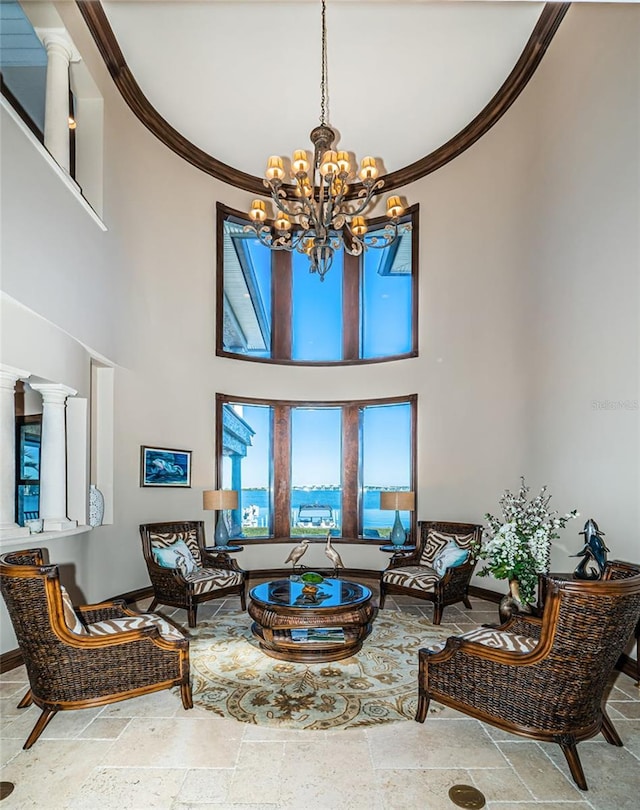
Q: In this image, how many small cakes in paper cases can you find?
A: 0